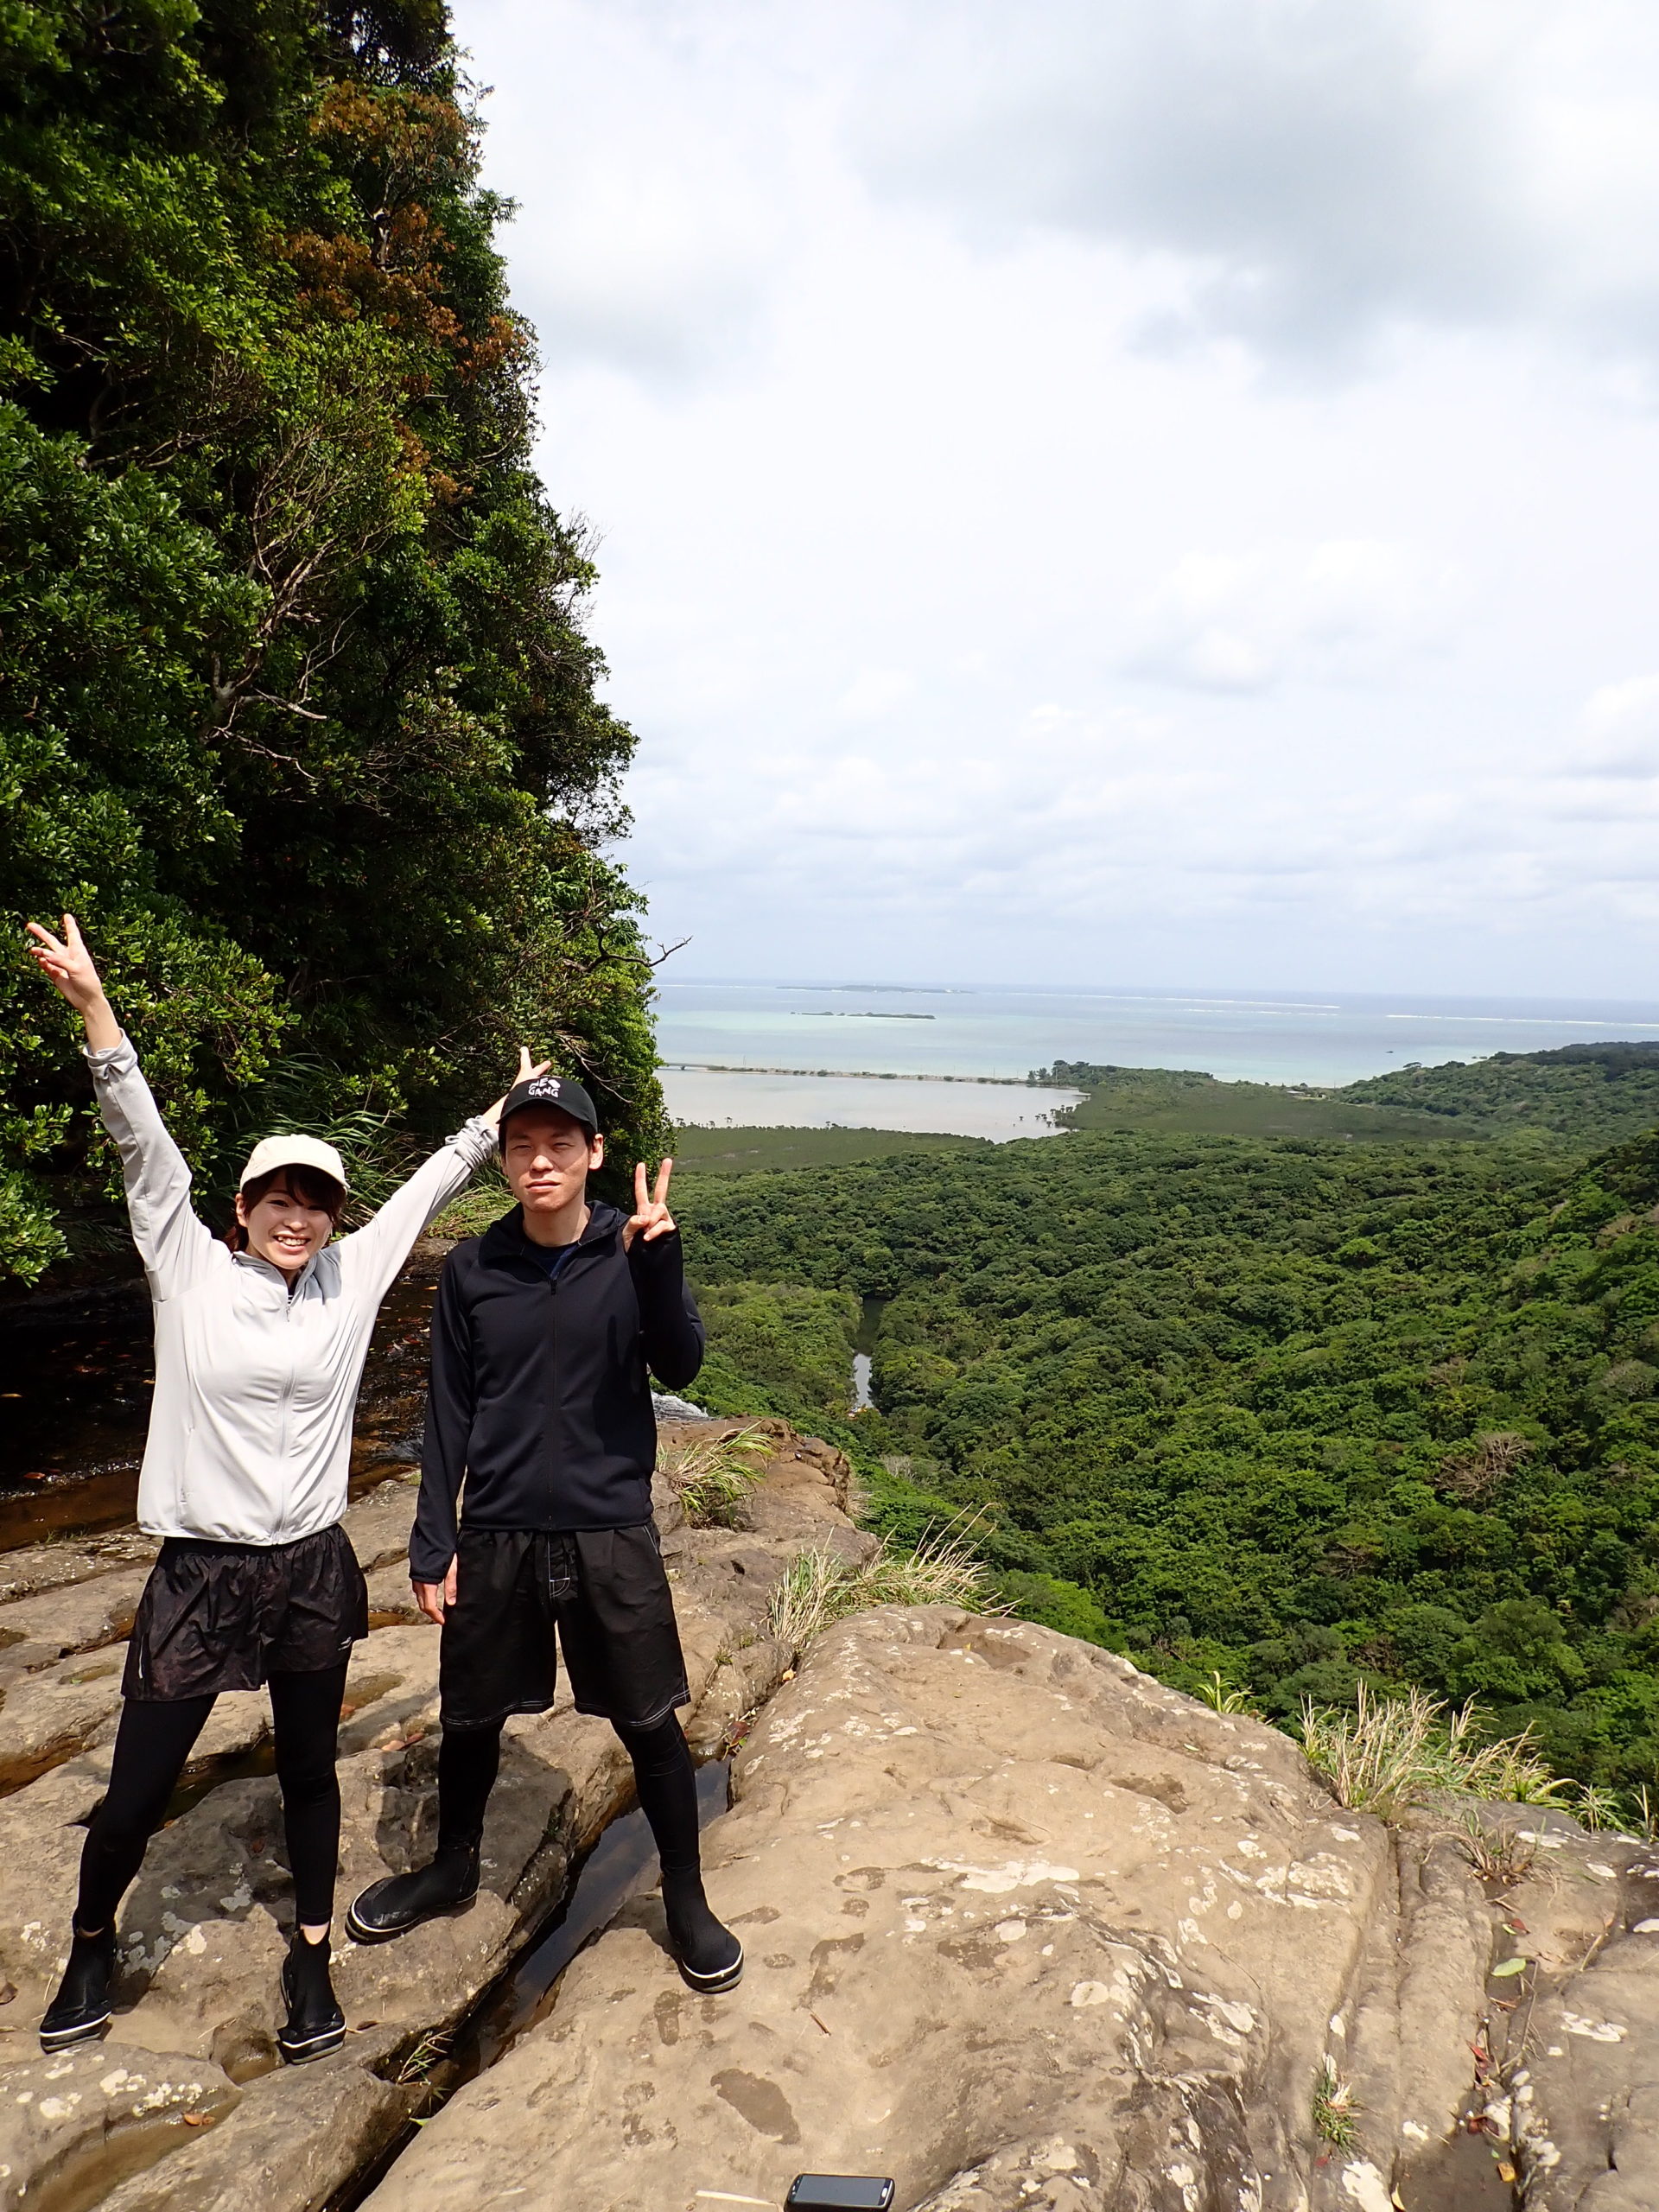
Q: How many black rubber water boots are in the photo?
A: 4